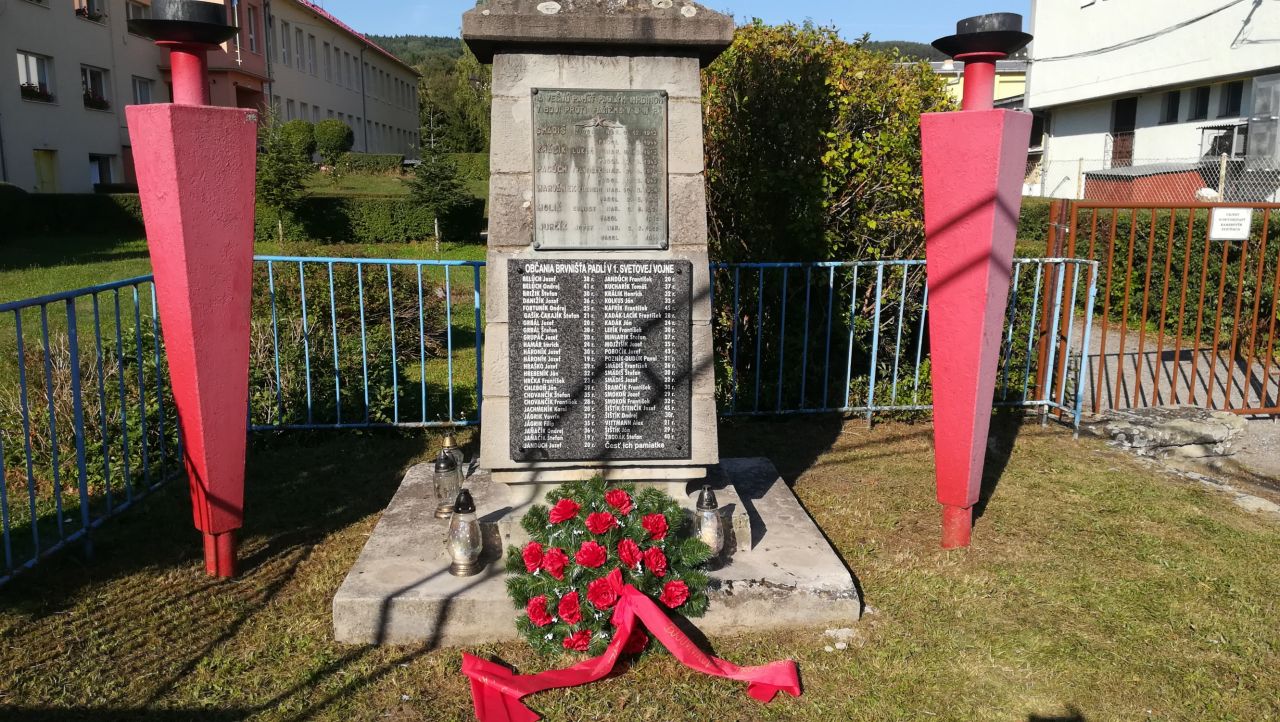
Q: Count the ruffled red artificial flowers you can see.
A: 15